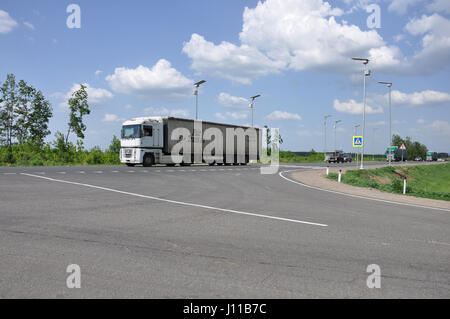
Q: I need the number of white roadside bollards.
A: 3